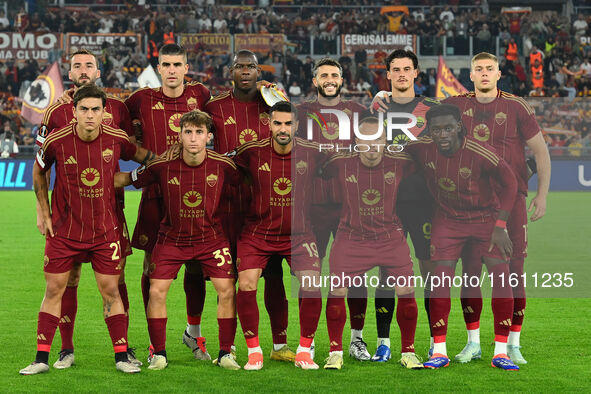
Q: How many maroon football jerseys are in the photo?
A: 10